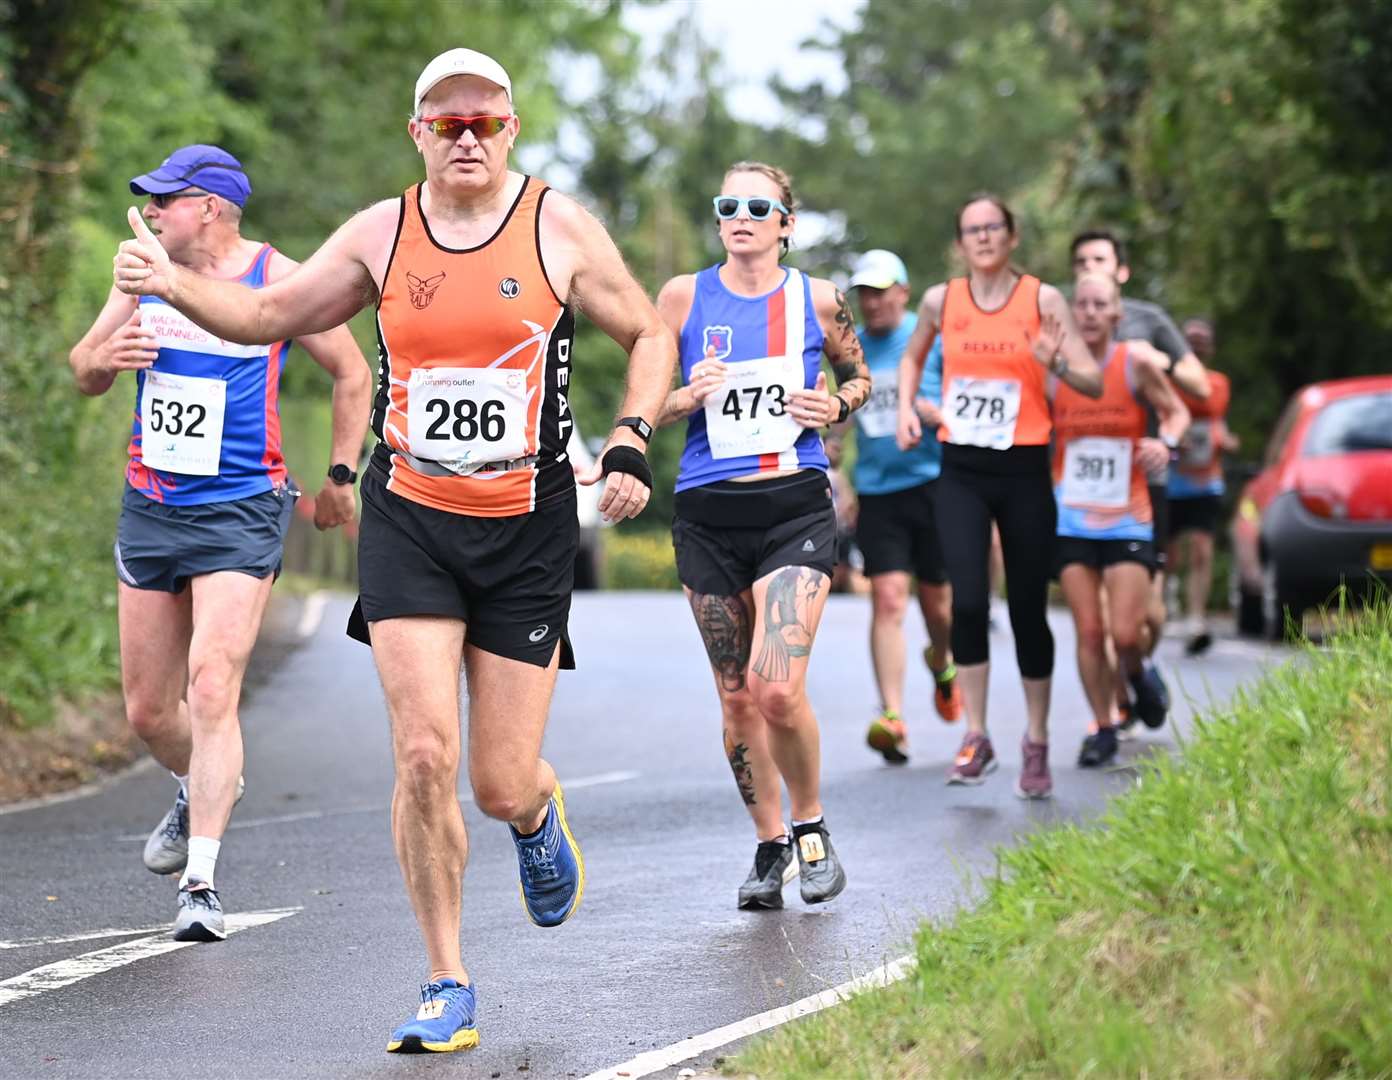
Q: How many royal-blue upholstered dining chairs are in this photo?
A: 0